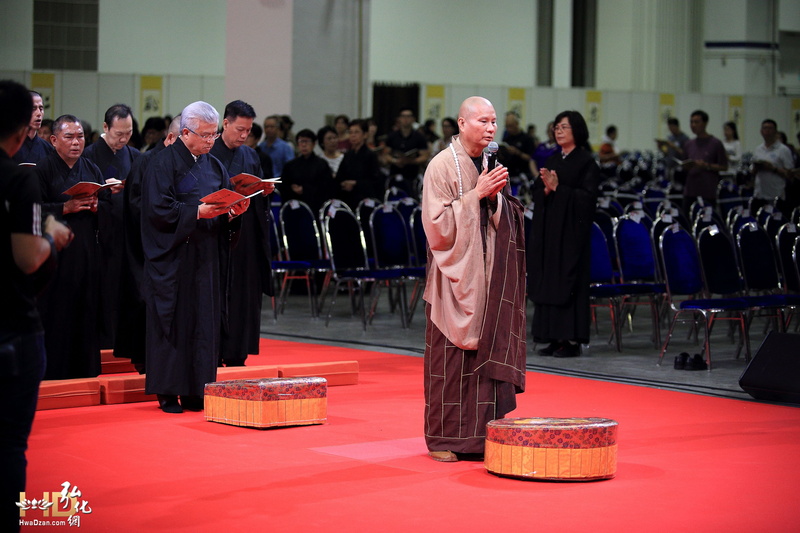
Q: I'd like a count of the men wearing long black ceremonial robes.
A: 6